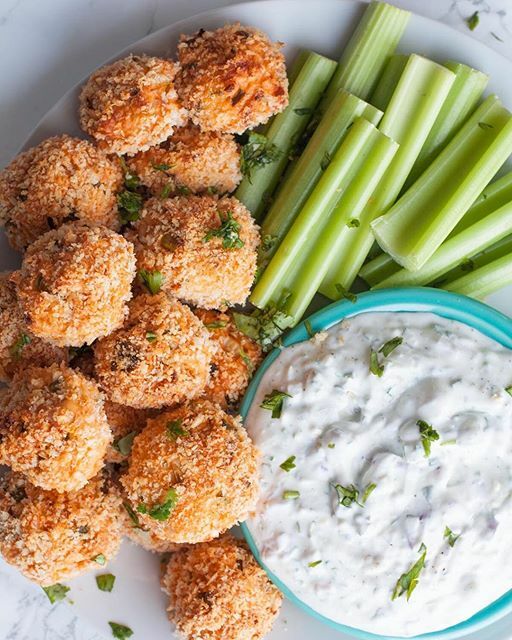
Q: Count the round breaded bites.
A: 15